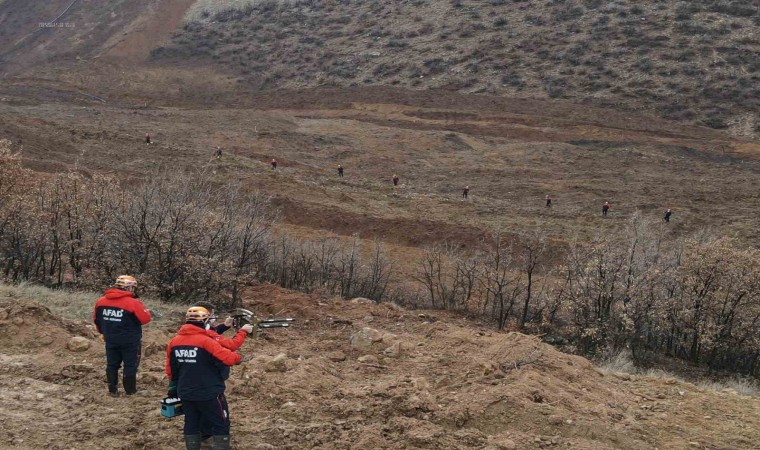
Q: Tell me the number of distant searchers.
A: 9